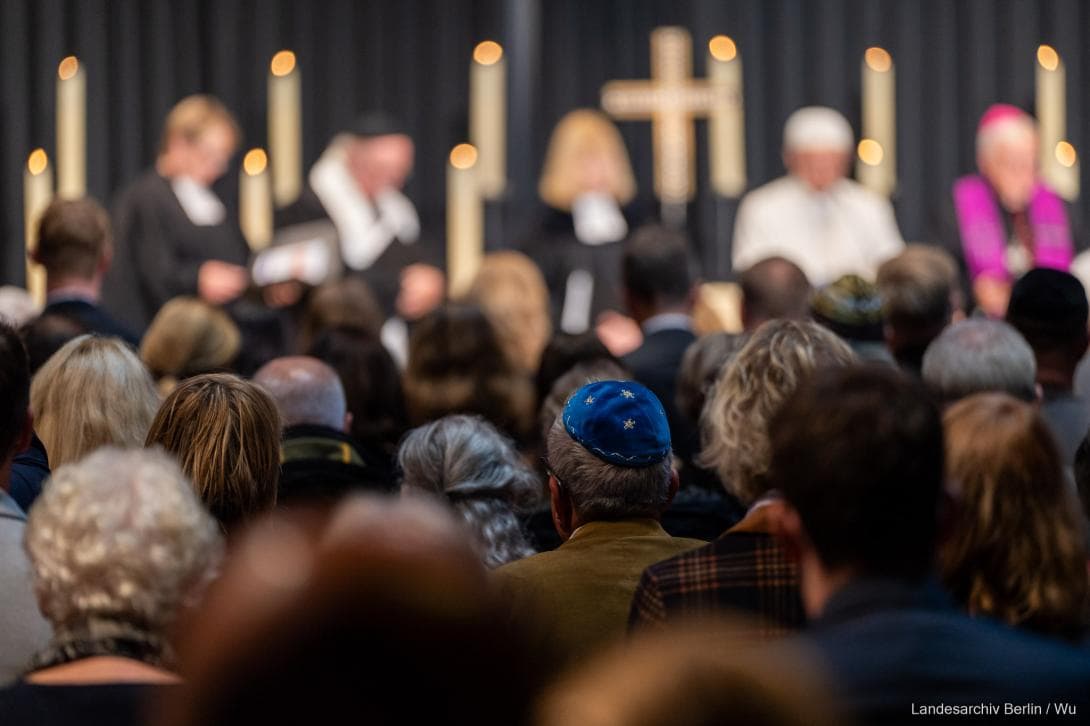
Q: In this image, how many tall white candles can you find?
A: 11